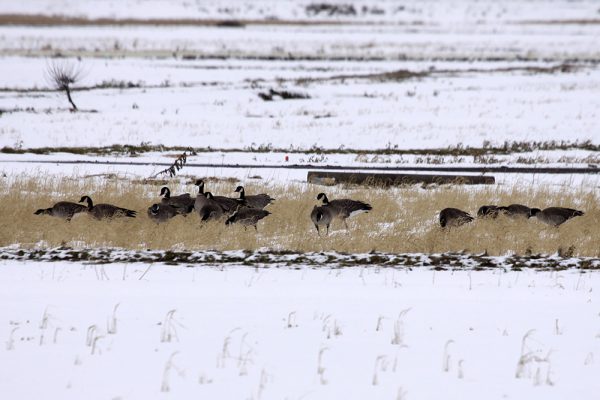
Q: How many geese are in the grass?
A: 15